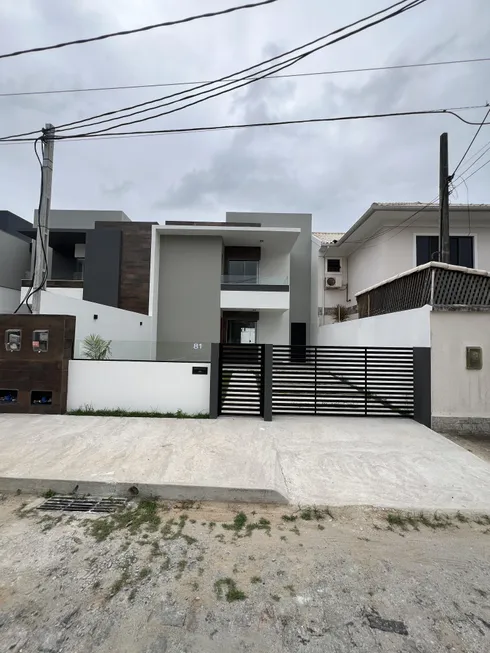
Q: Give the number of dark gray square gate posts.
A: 3